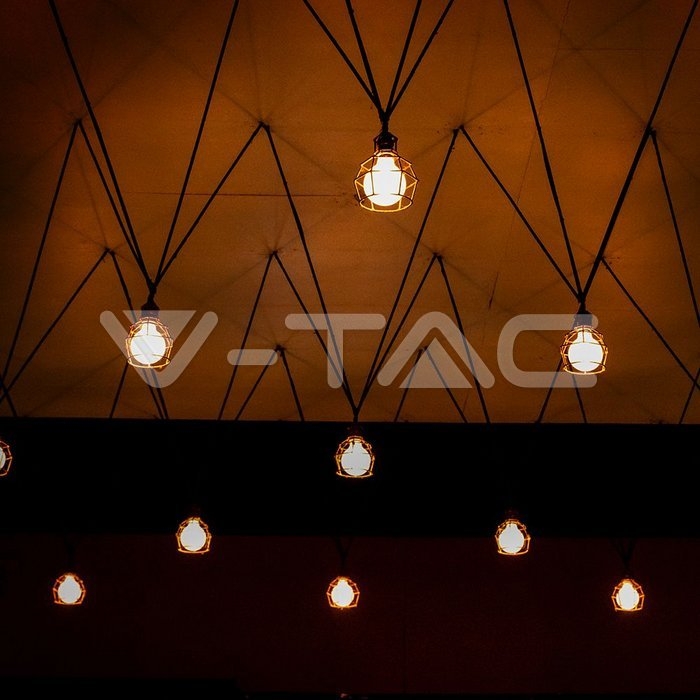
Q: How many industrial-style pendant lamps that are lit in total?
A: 10